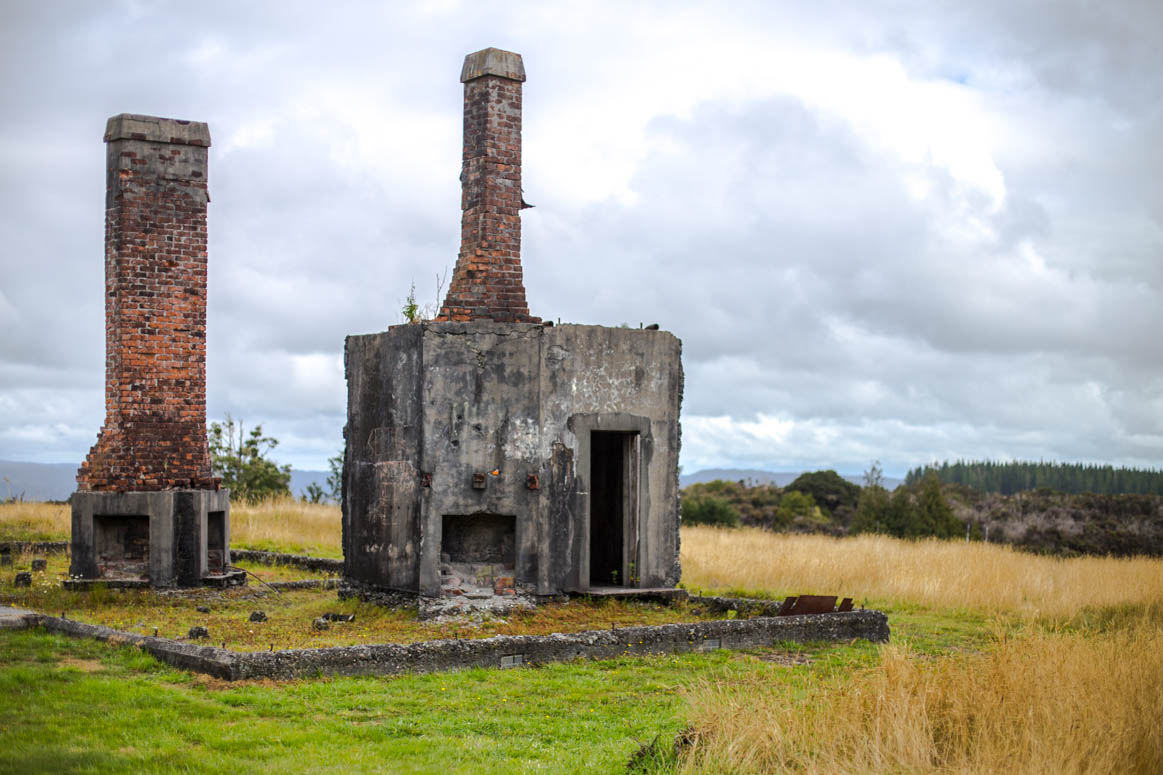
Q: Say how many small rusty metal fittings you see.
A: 3